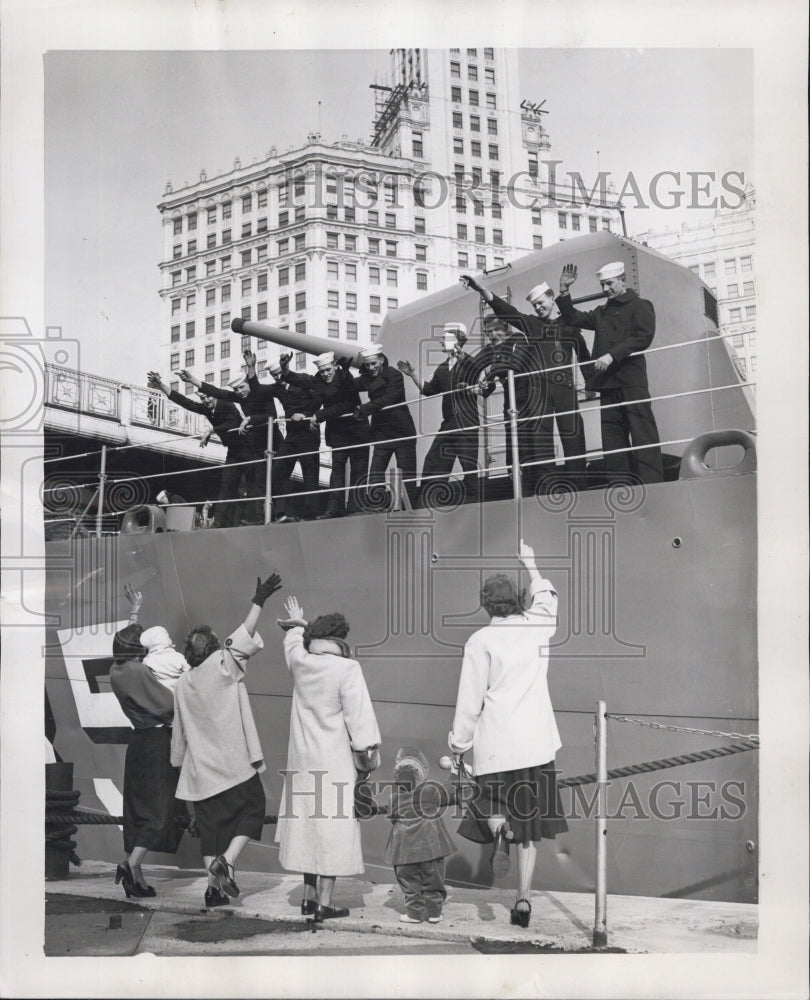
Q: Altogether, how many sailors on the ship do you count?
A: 9